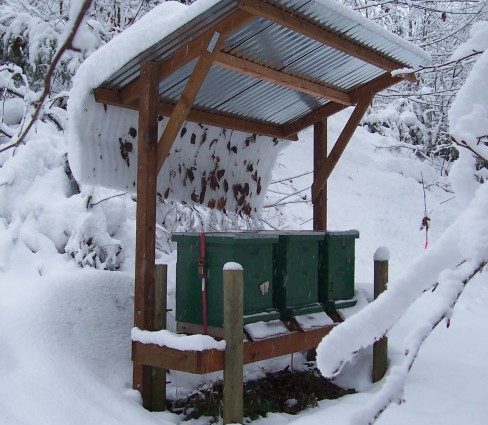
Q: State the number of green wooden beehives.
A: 3